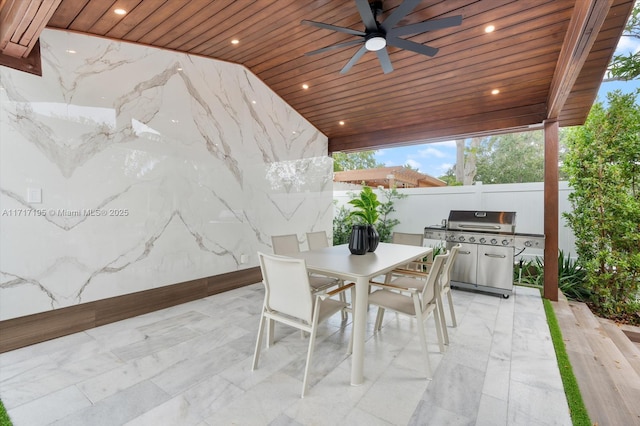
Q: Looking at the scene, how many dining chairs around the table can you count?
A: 6